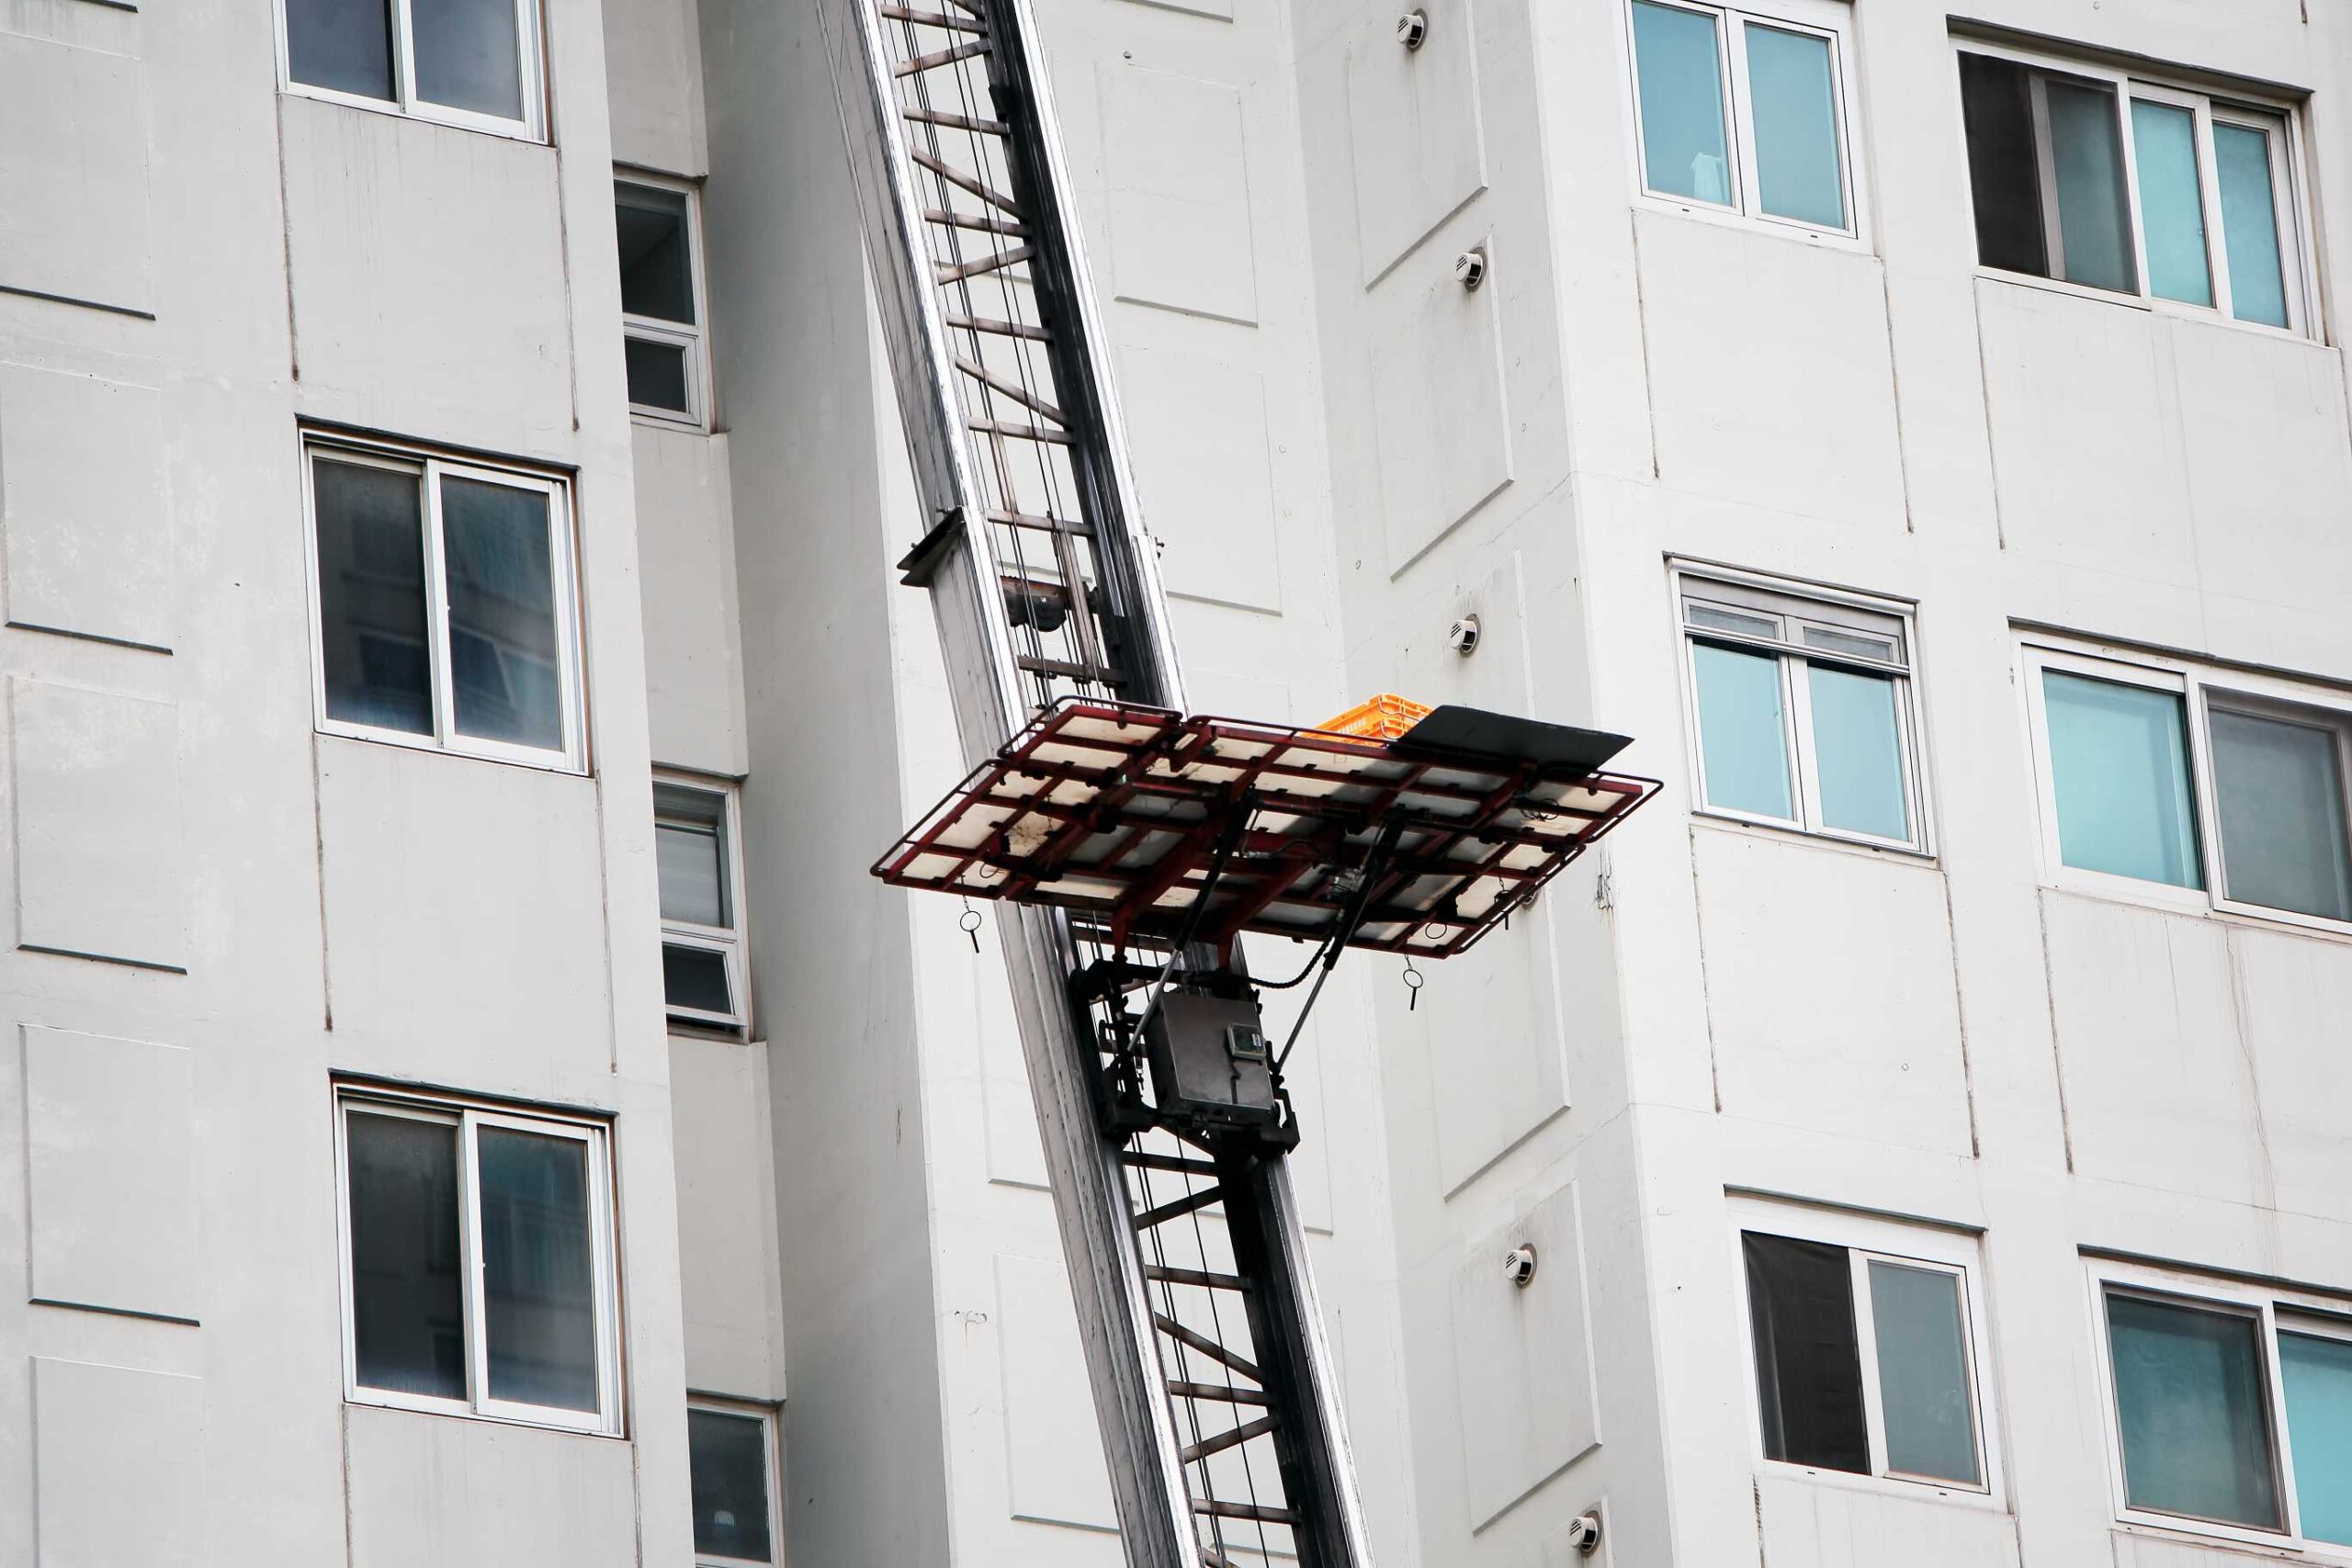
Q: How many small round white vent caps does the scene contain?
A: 5